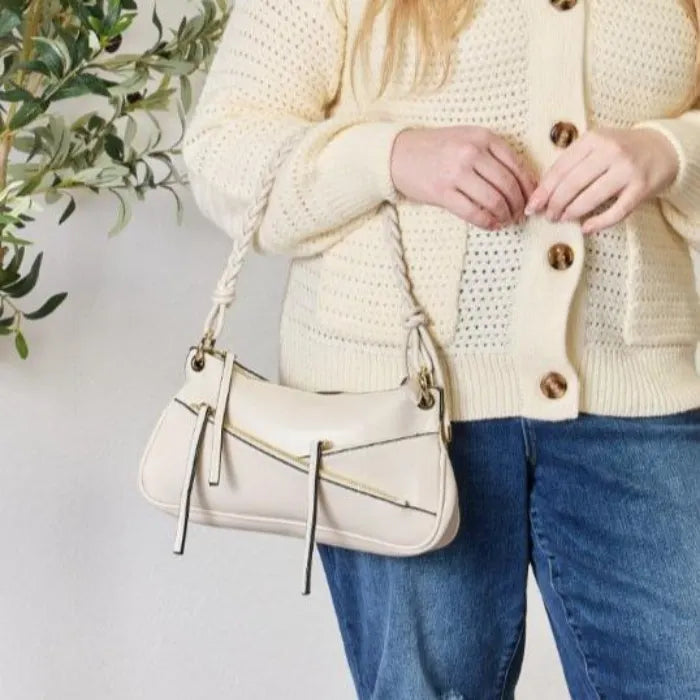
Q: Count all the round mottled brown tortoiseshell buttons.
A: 4